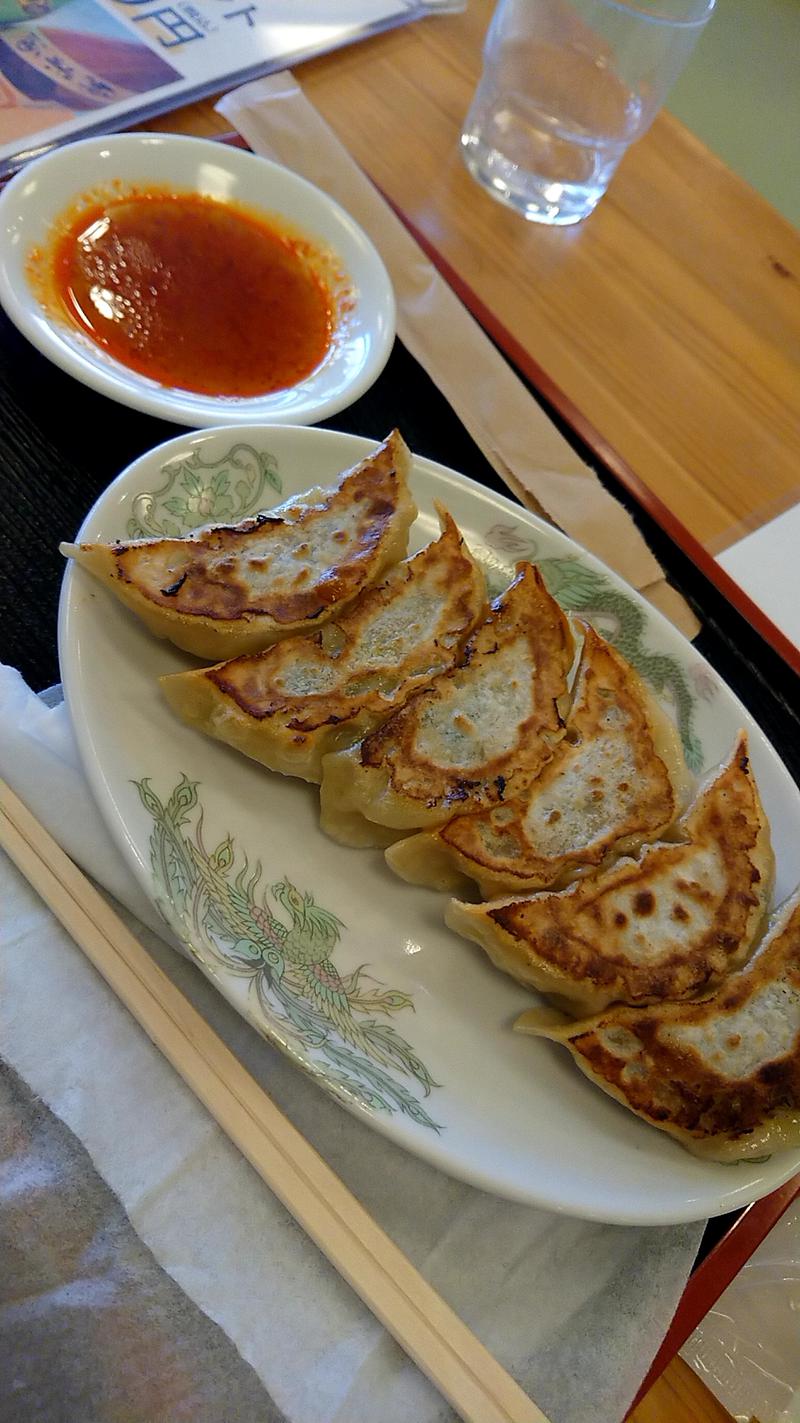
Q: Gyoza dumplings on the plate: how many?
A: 6